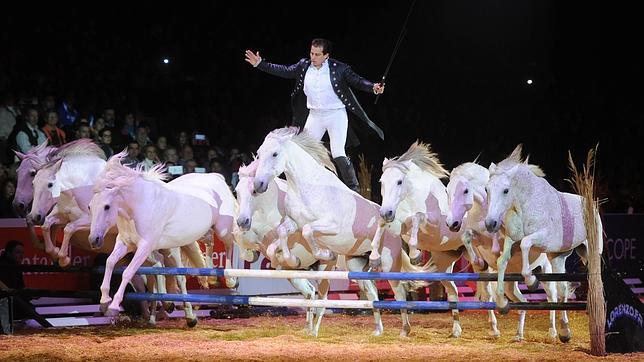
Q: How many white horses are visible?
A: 8